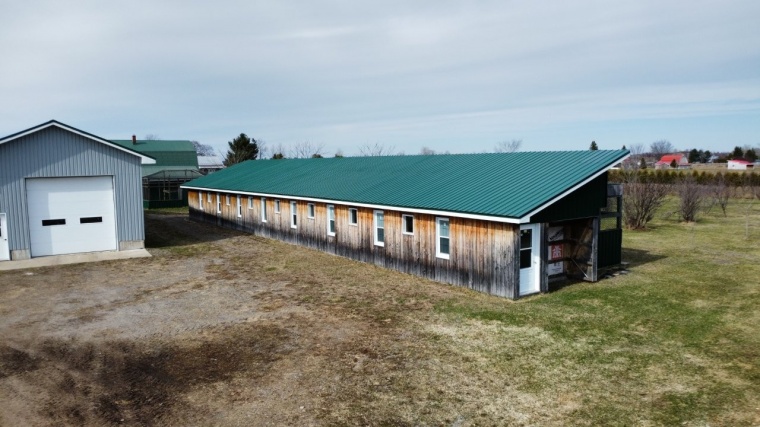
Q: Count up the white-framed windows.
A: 15